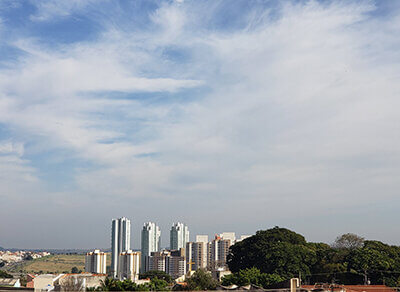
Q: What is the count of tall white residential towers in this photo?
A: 3